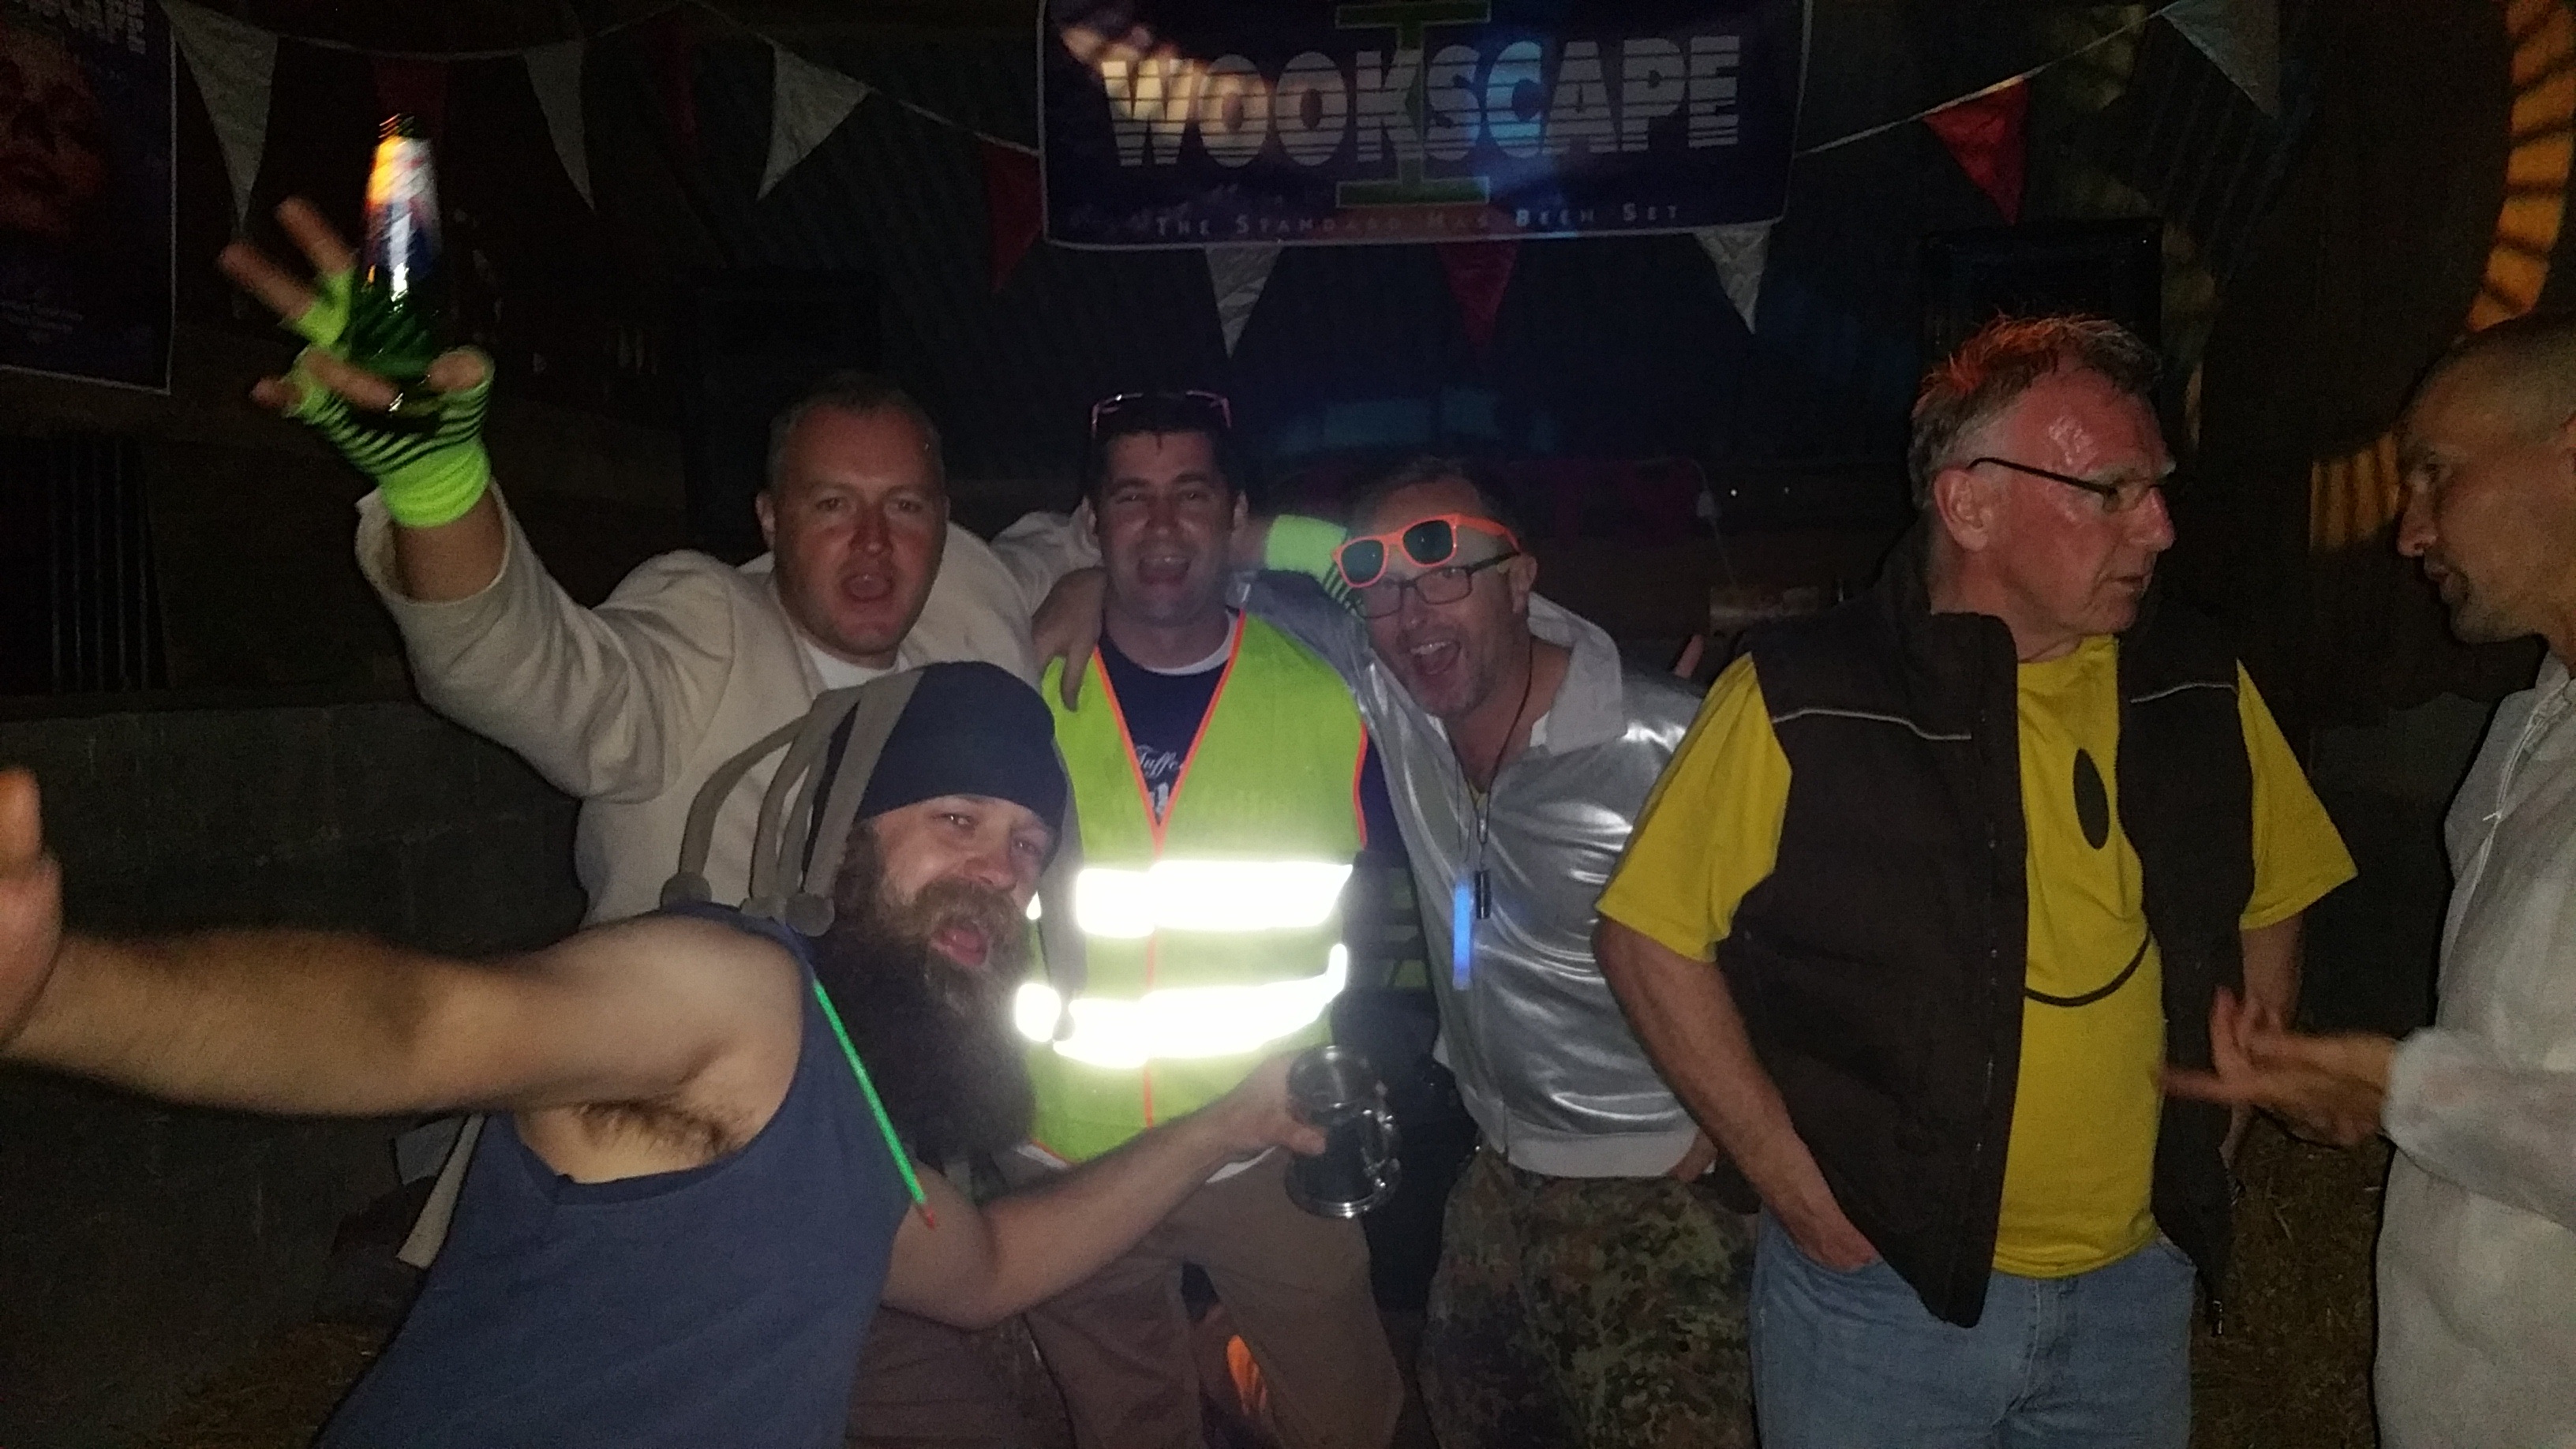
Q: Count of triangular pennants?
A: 11